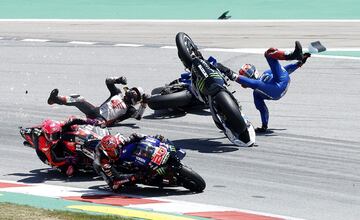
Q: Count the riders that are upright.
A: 2